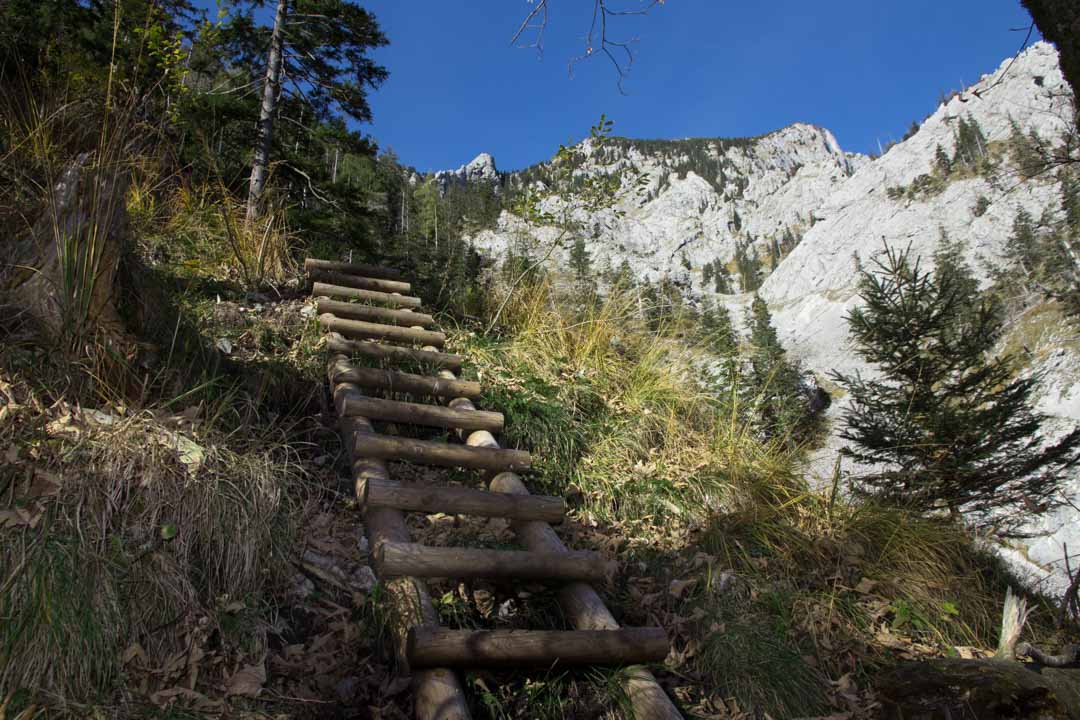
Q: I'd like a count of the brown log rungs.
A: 12